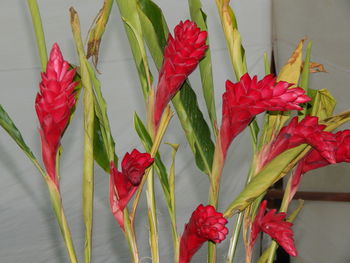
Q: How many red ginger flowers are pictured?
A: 8